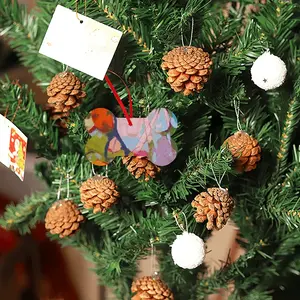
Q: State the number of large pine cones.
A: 8